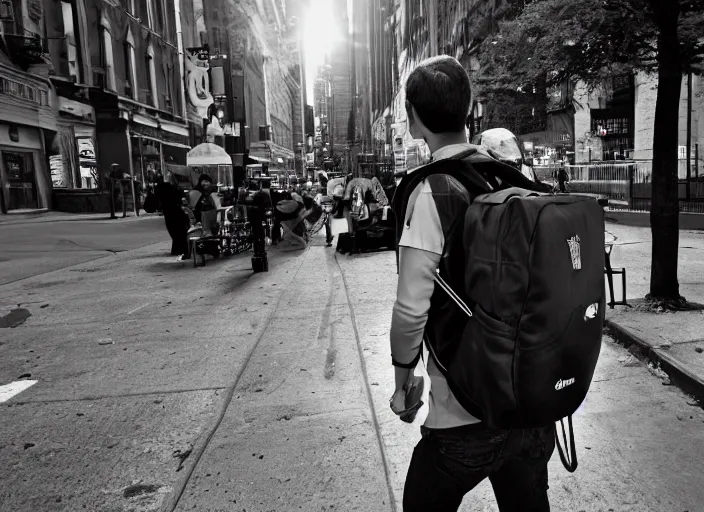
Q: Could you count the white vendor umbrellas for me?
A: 1